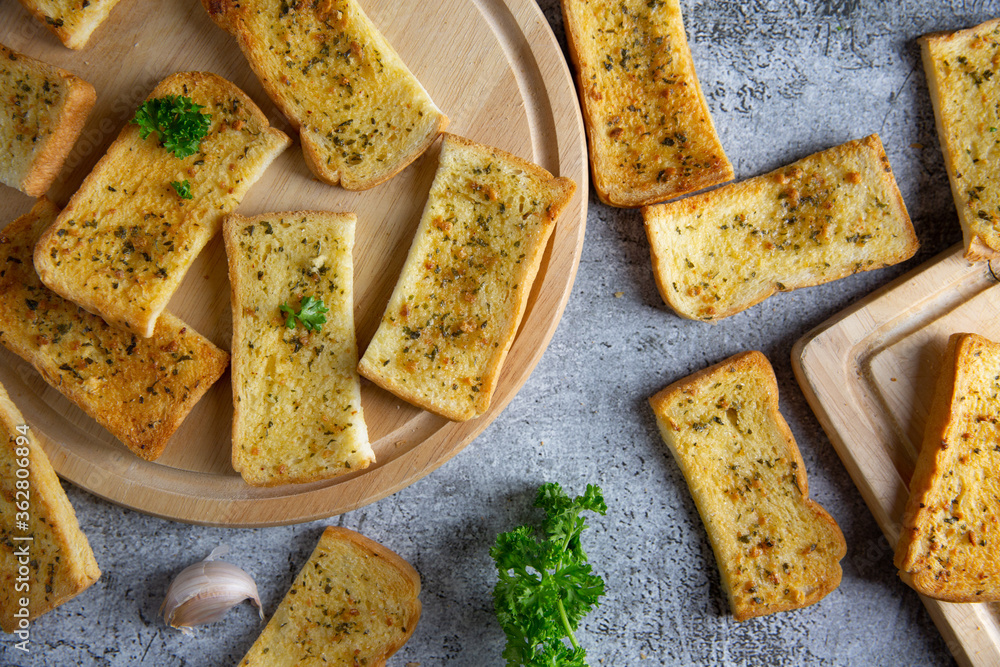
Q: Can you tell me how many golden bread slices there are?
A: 14